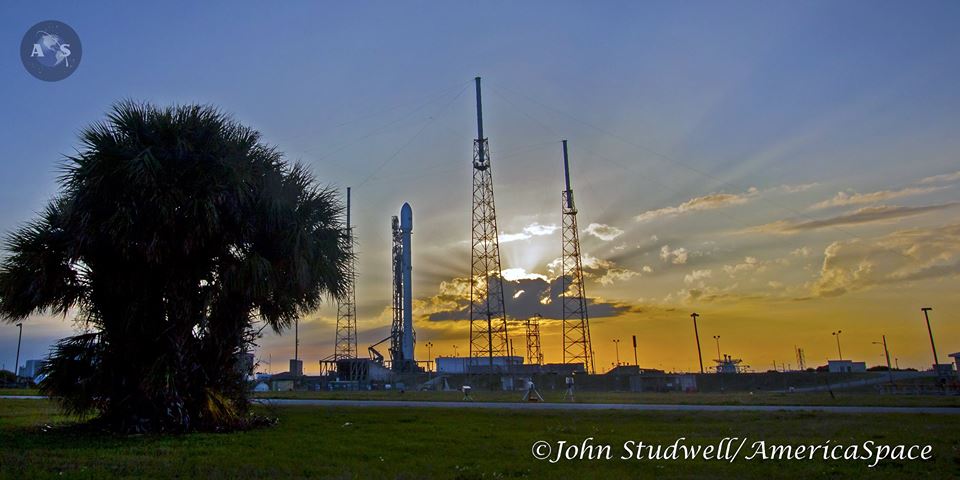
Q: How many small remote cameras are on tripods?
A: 3